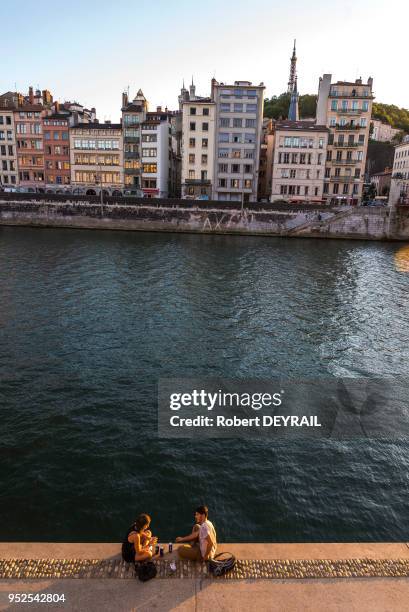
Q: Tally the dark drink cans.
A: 3